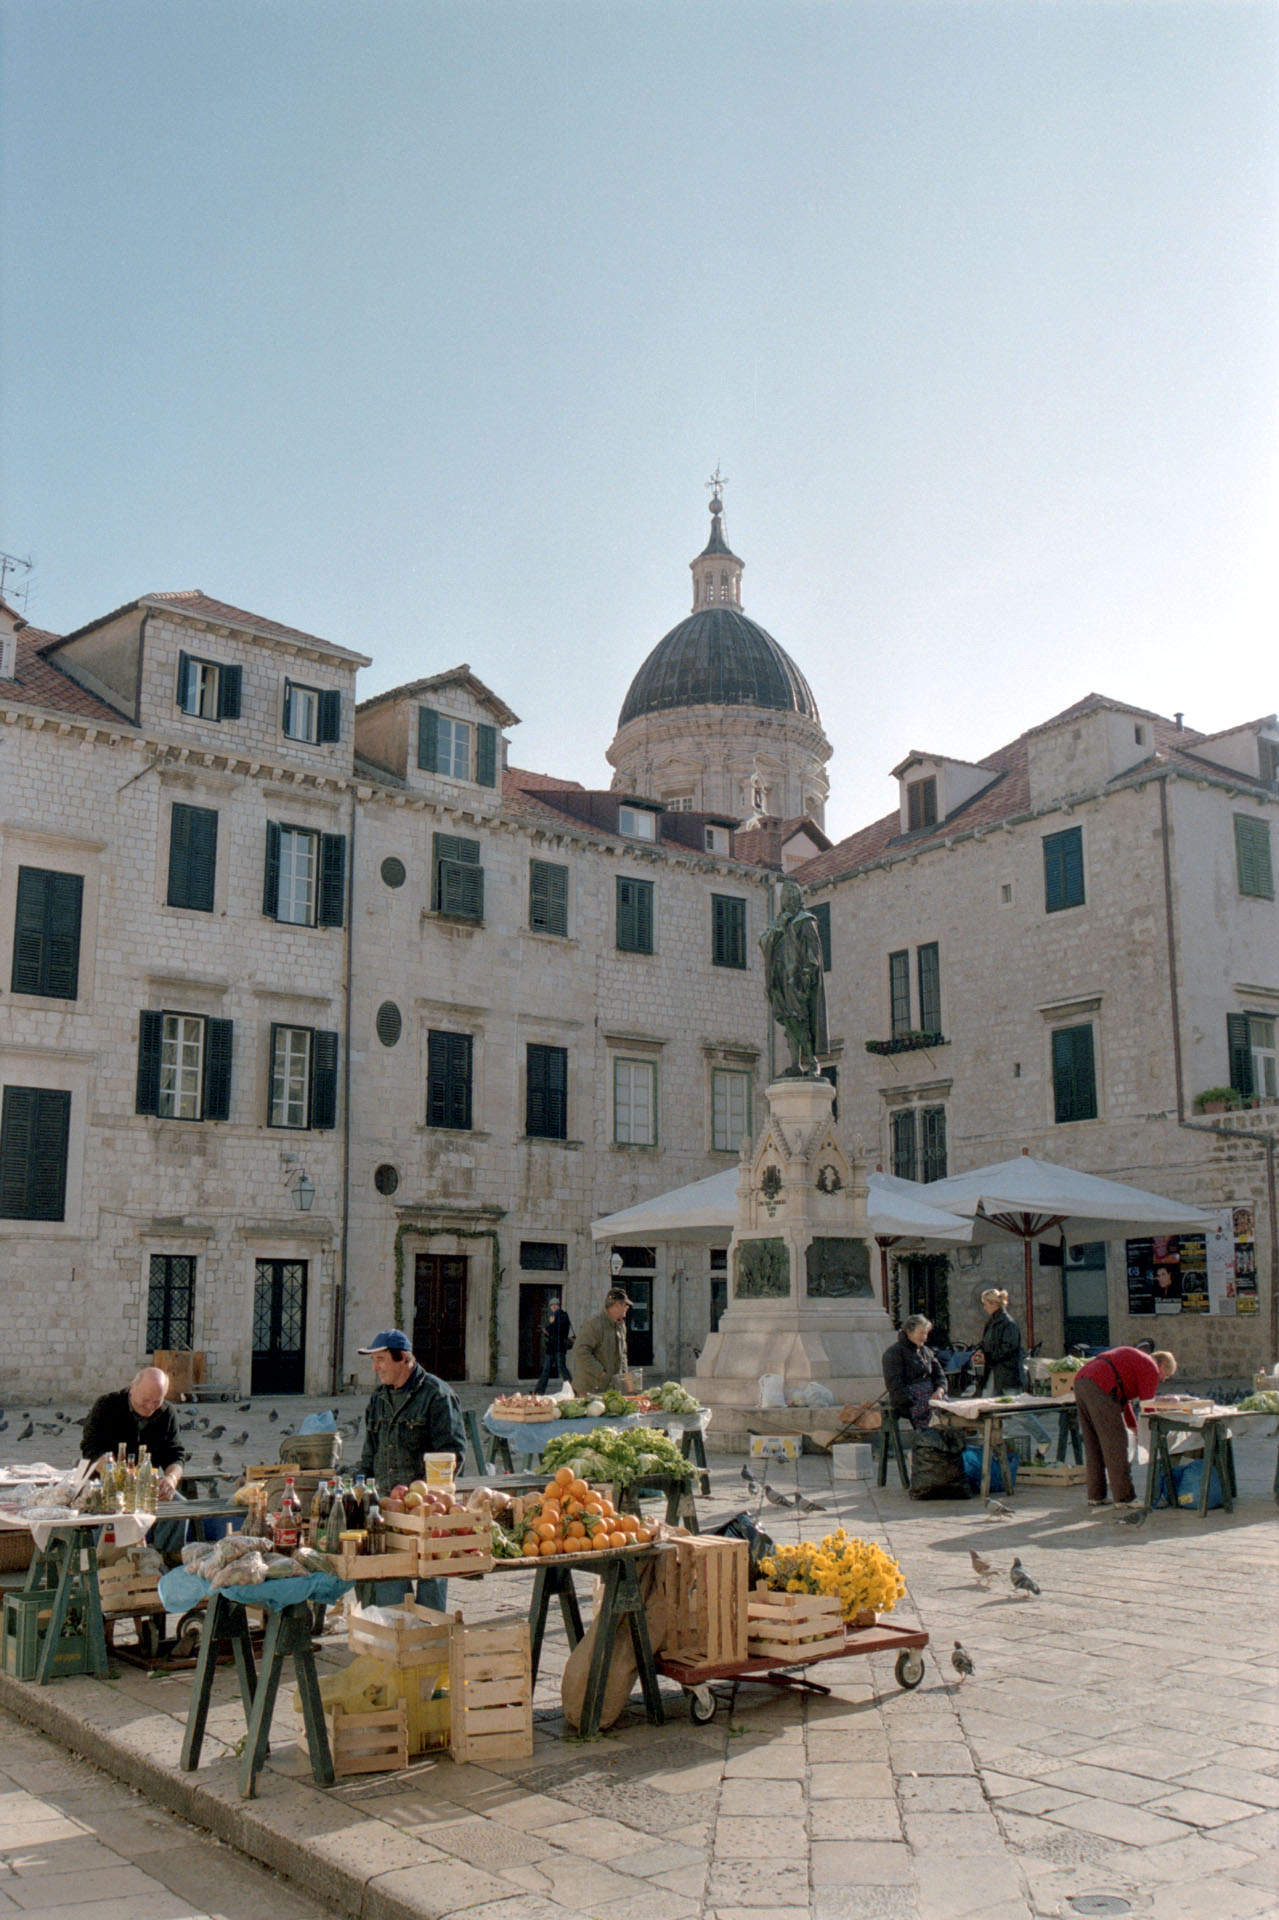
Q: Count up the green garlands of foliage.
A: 2